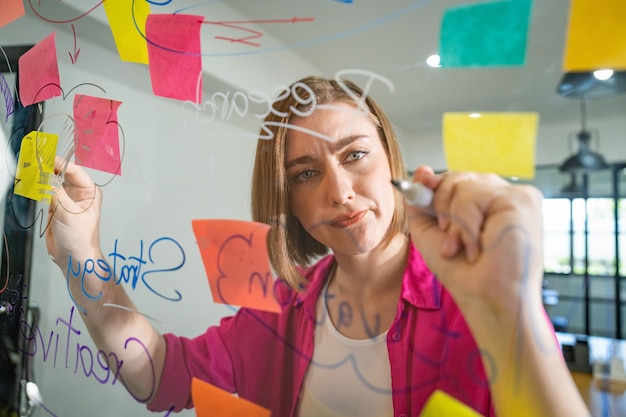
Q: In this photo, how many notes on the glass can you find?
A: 12